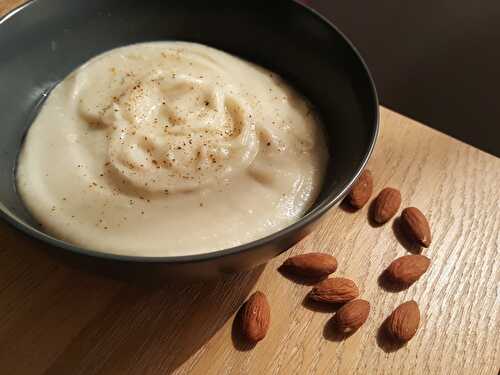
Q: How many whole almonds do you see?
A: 9